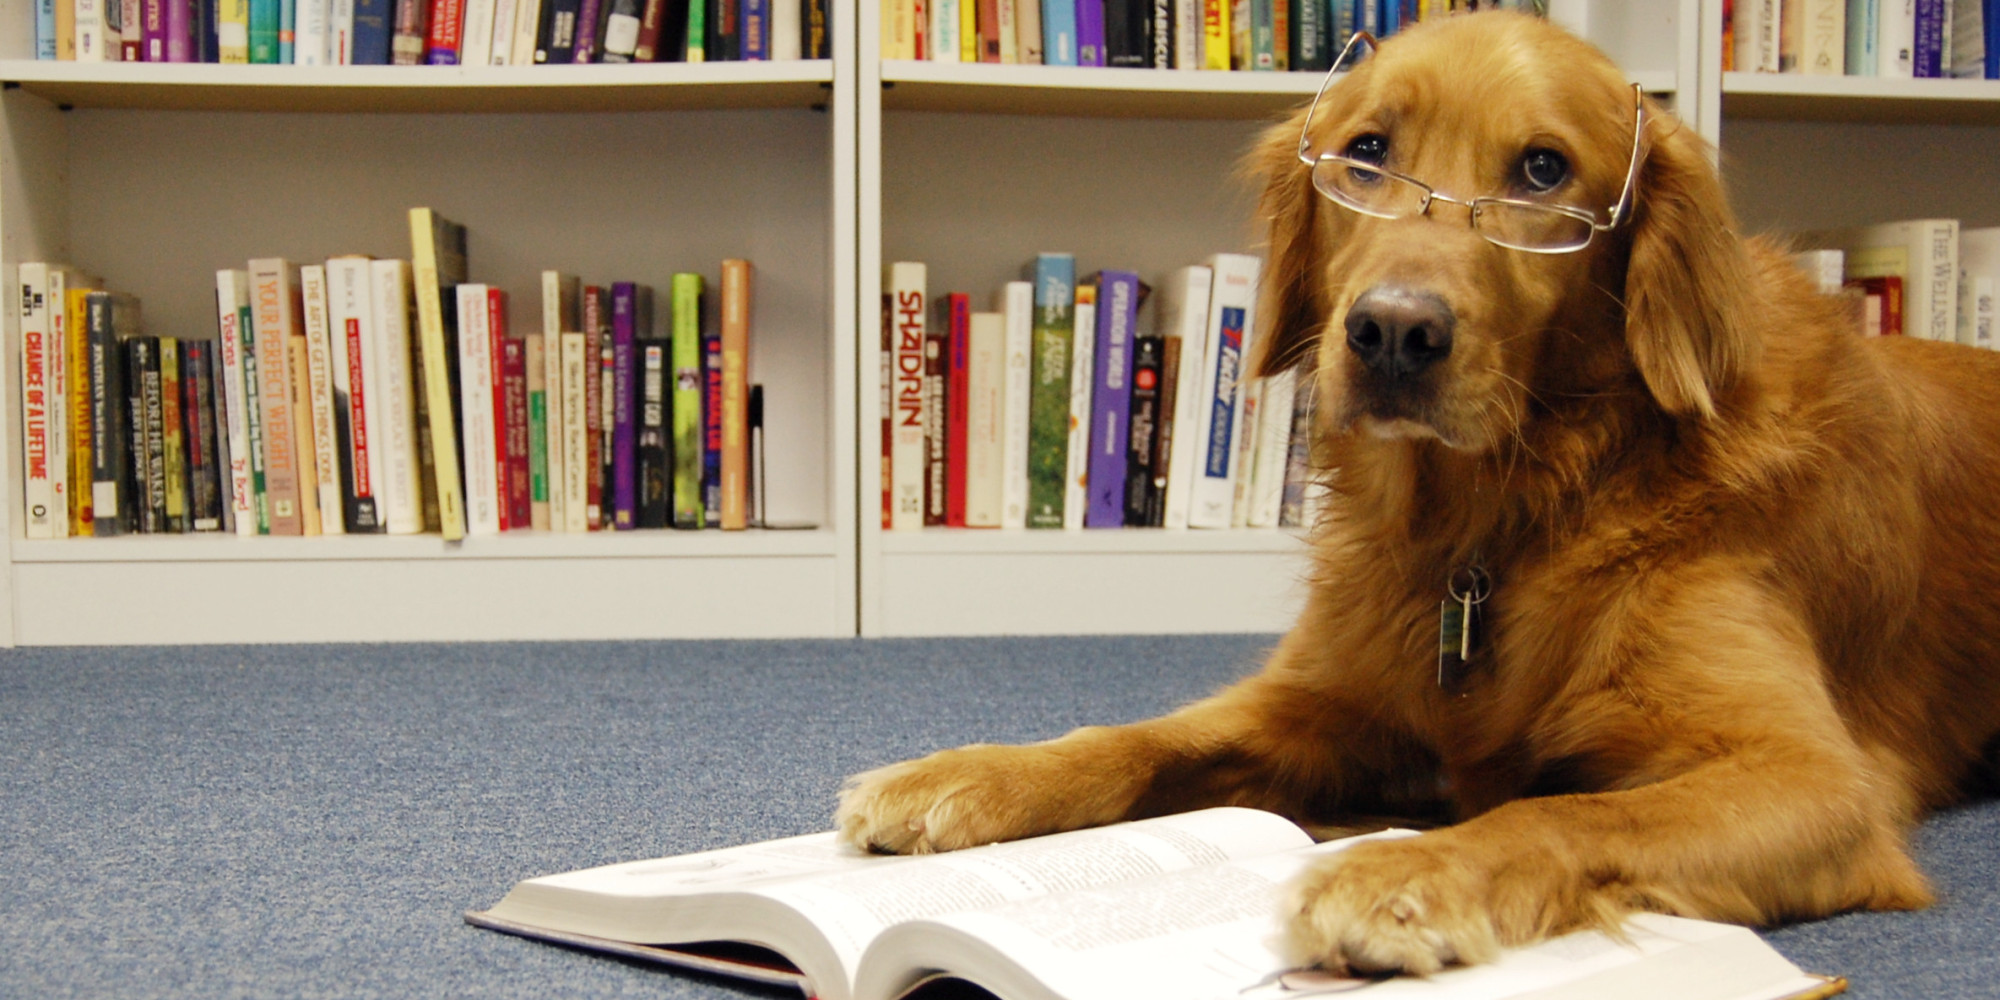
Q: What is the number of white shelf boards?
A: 5